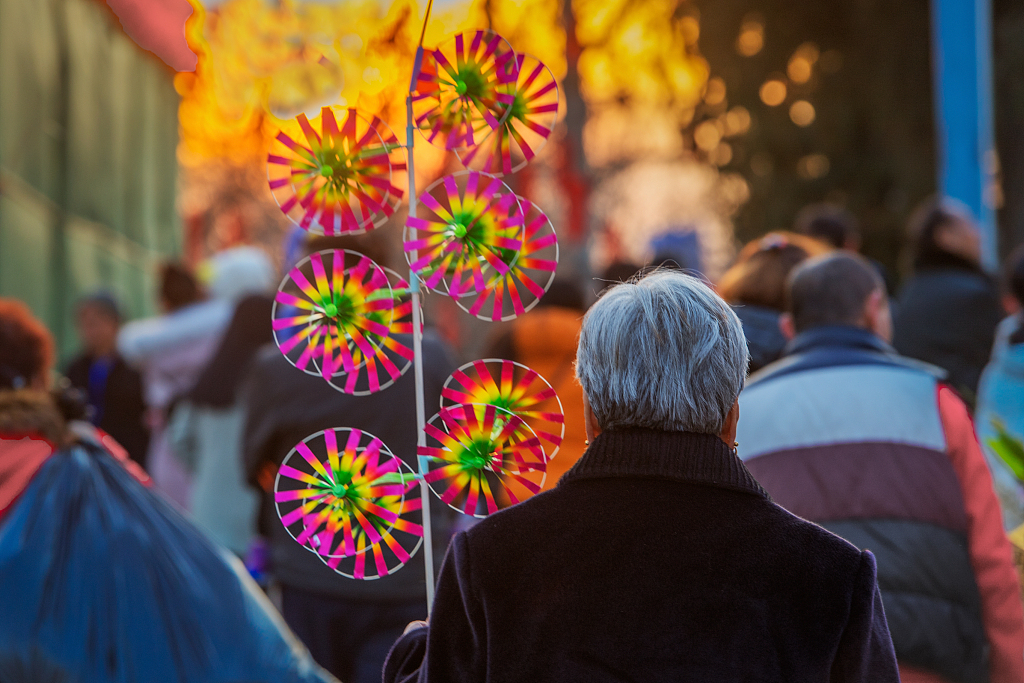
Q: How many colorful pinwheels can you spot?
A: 12